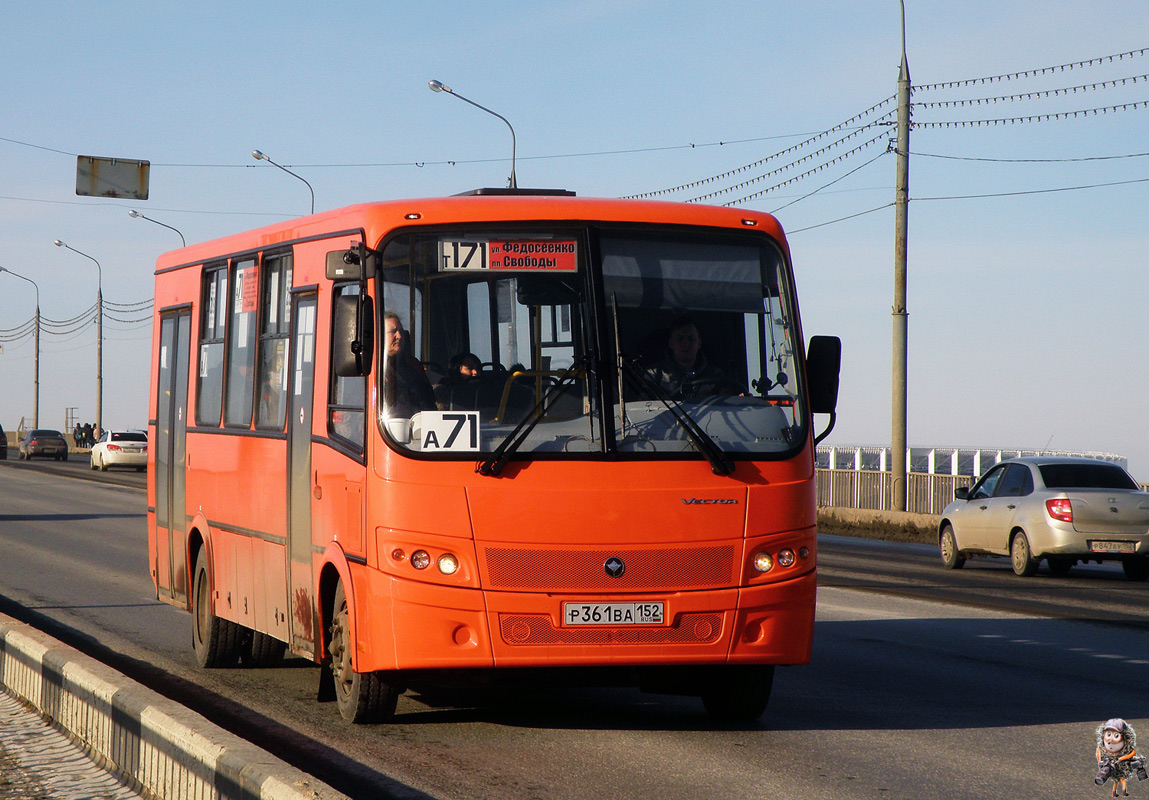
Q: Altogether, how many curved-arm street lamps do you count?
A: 5